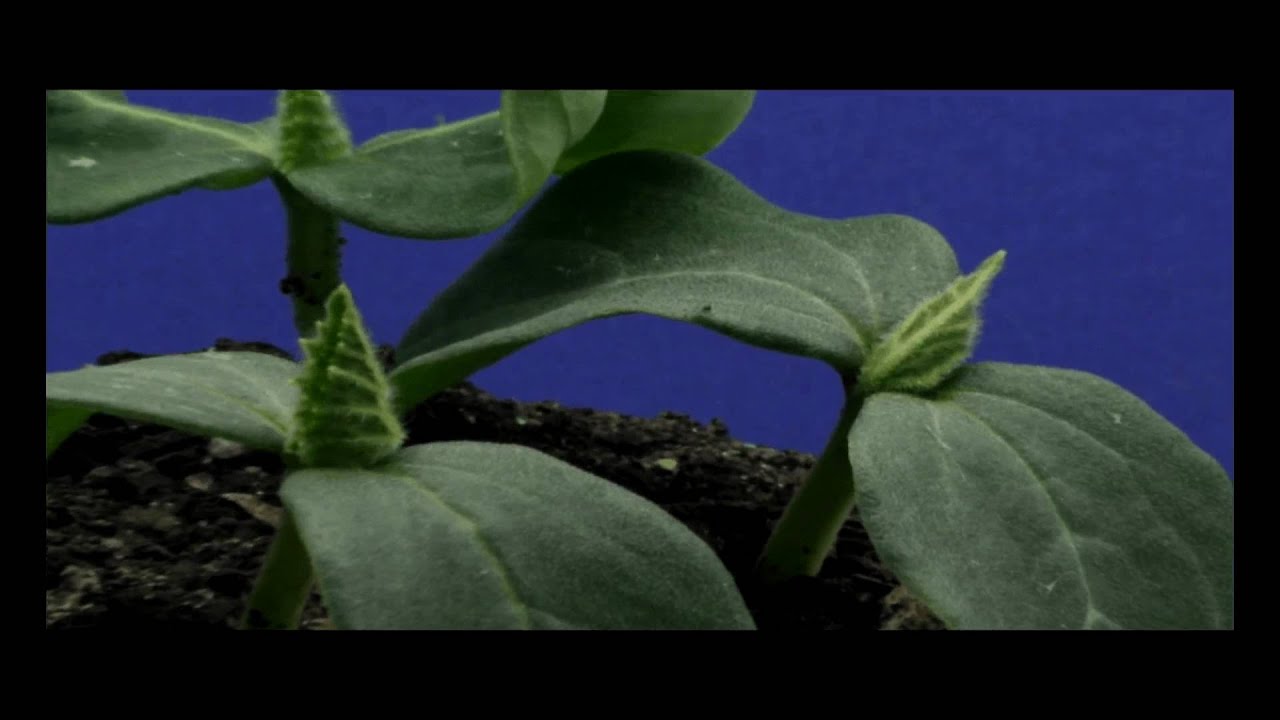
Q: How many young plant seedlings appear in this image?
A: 3